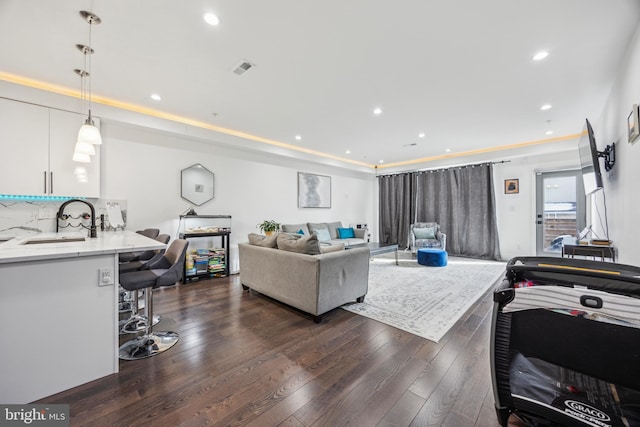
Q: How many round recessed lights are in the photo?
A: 11